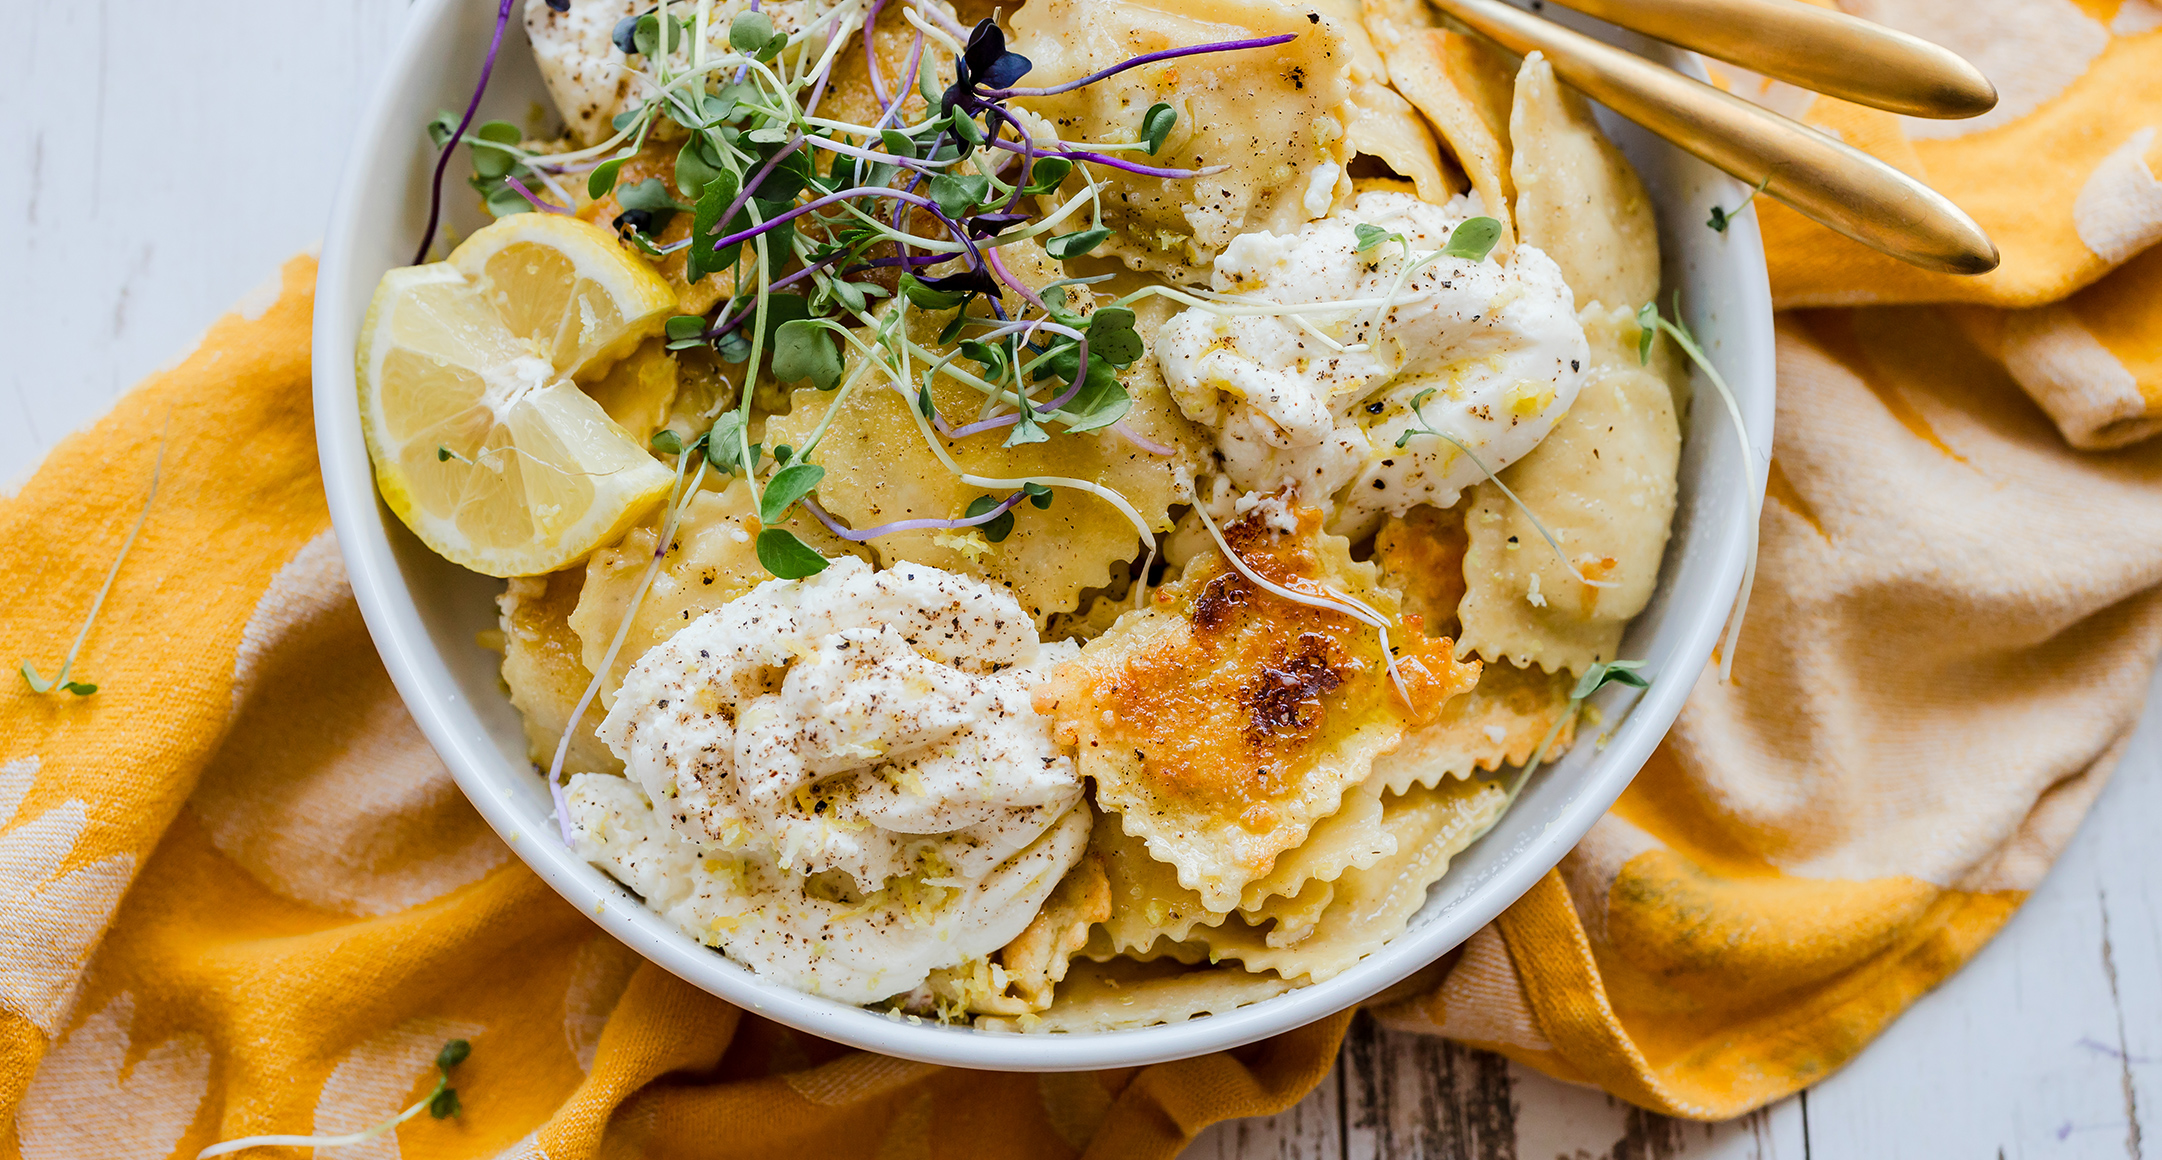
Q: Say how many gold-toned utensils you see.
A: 2